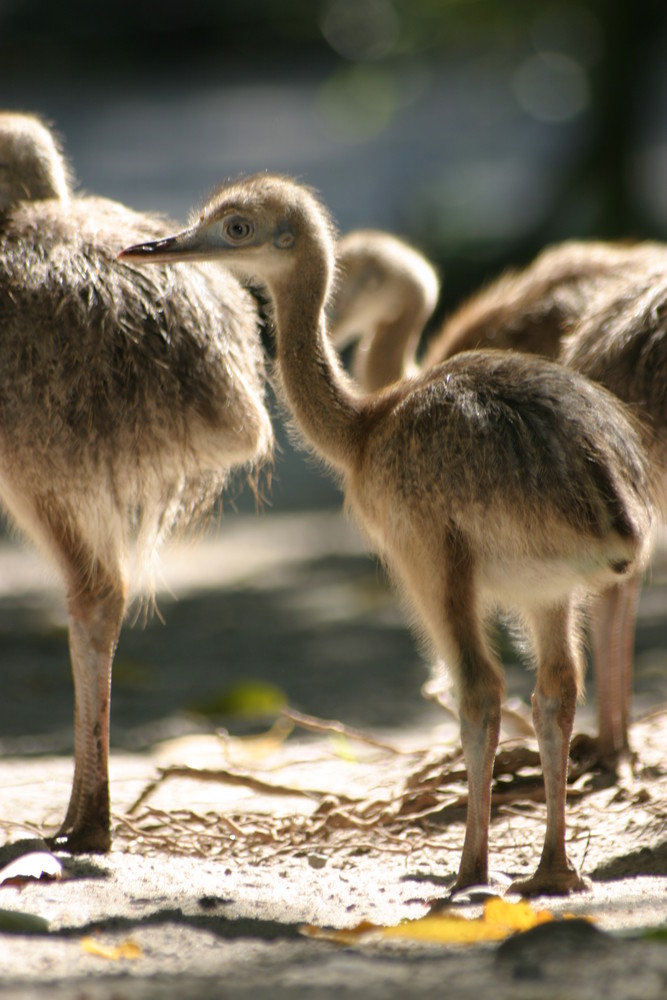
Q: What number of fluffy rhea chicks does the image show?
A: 4